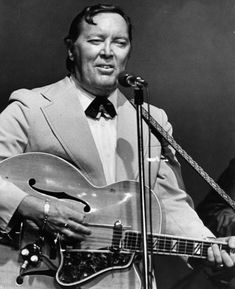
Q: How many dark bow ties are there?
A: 1